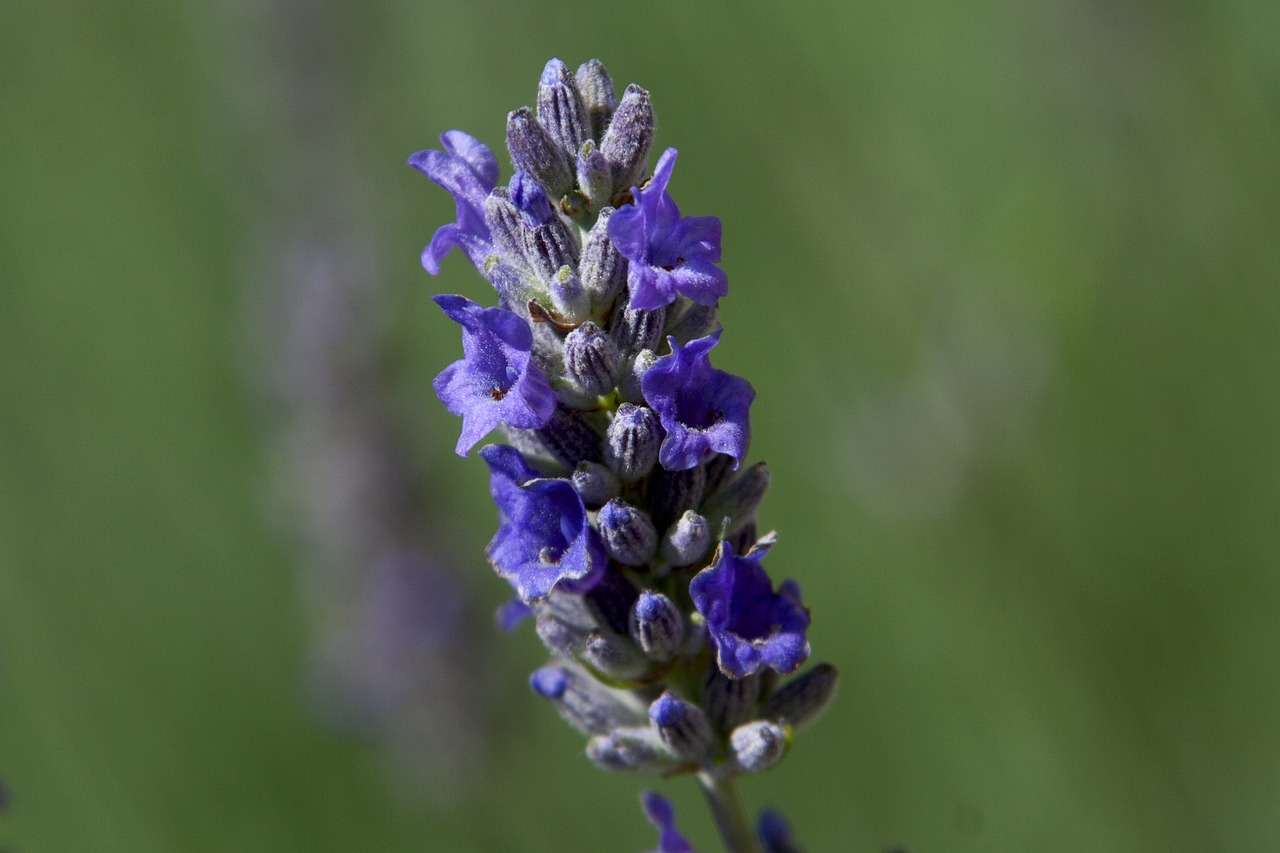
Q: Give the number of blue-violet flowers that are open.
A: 6